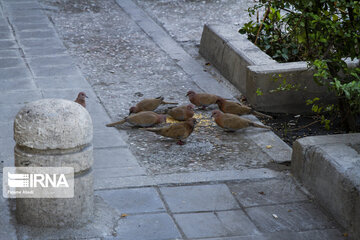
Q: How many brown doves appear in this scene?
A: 8